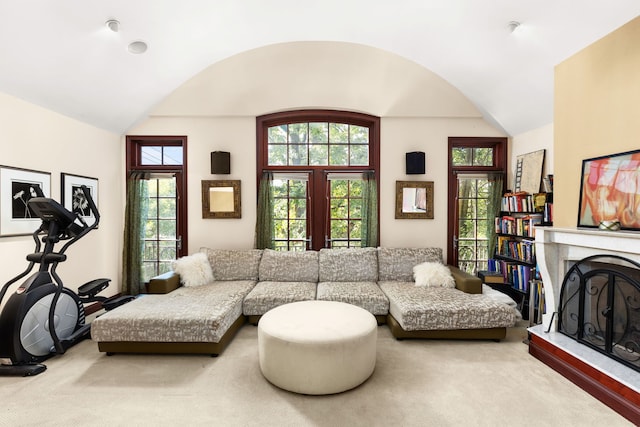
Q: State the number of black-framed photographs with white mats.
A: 2